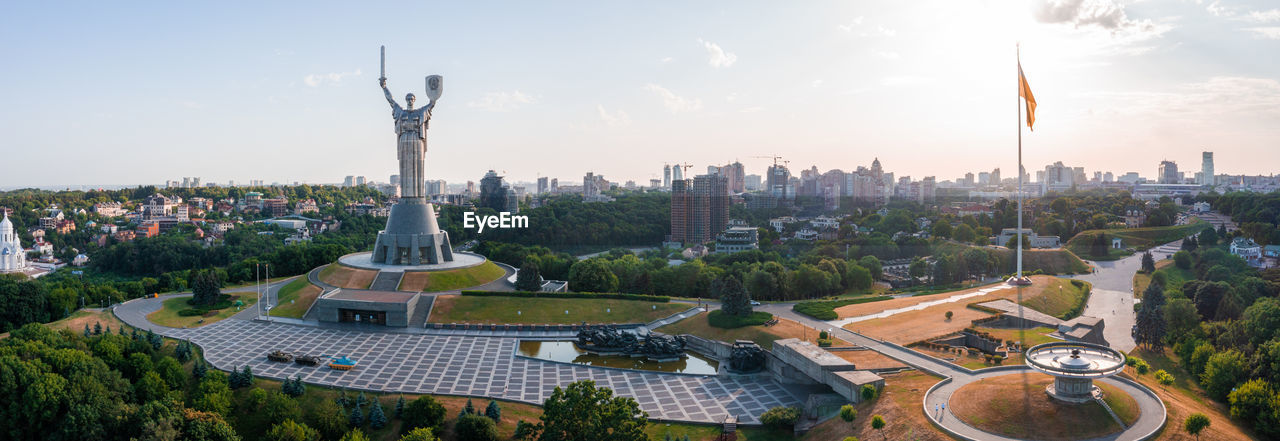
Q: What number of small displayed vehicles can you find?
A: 3